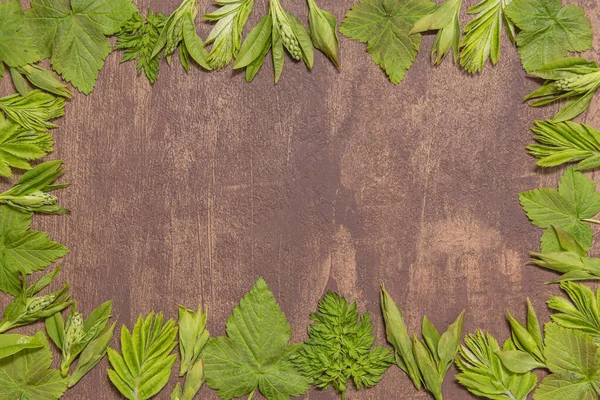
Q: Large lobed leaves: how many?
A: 9